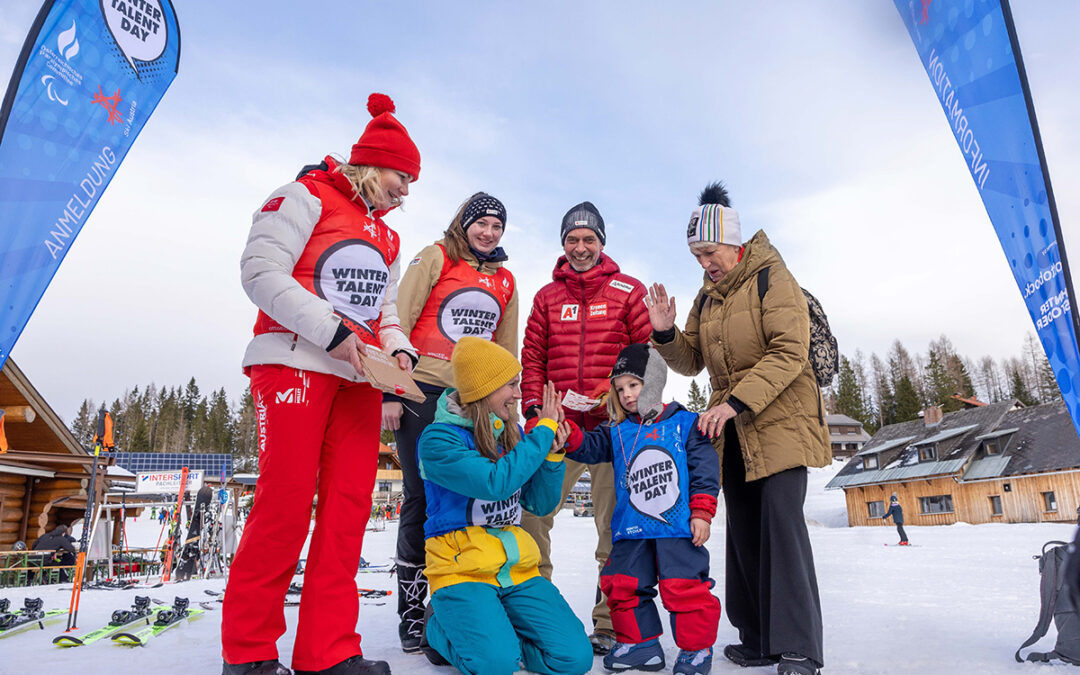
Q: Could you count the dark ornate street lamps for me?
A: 0